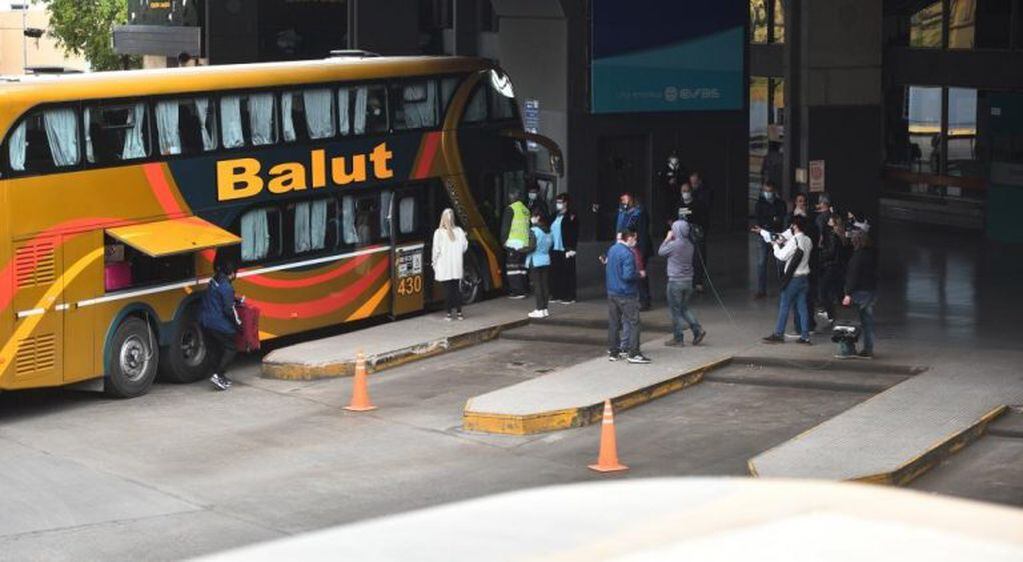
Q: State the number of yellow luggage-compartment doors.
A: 1